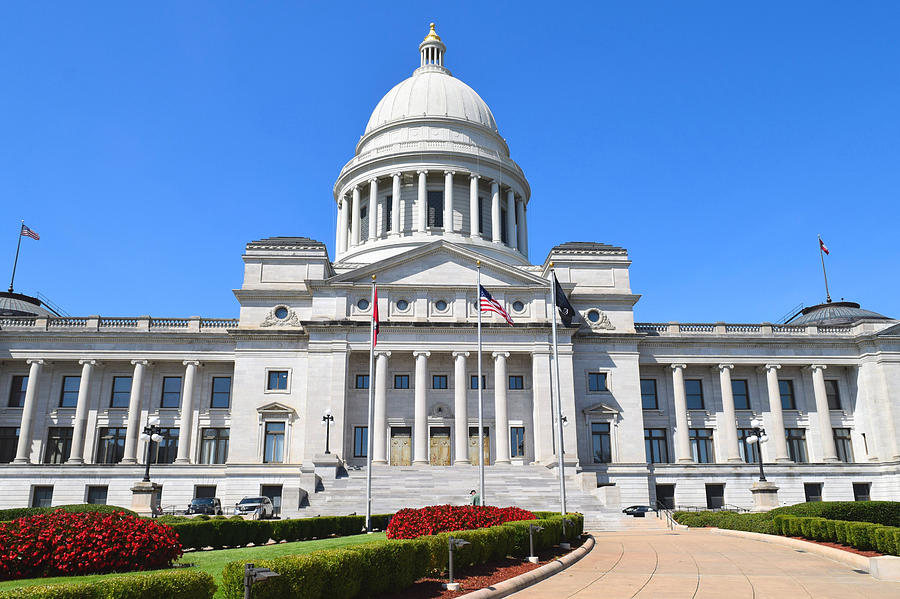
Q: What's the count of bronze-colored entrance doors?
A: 3